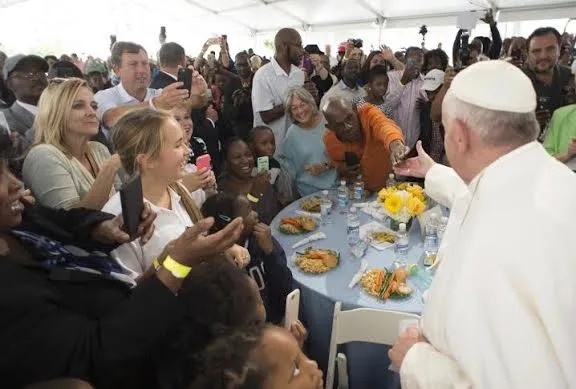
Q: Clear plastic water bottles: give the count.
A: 8